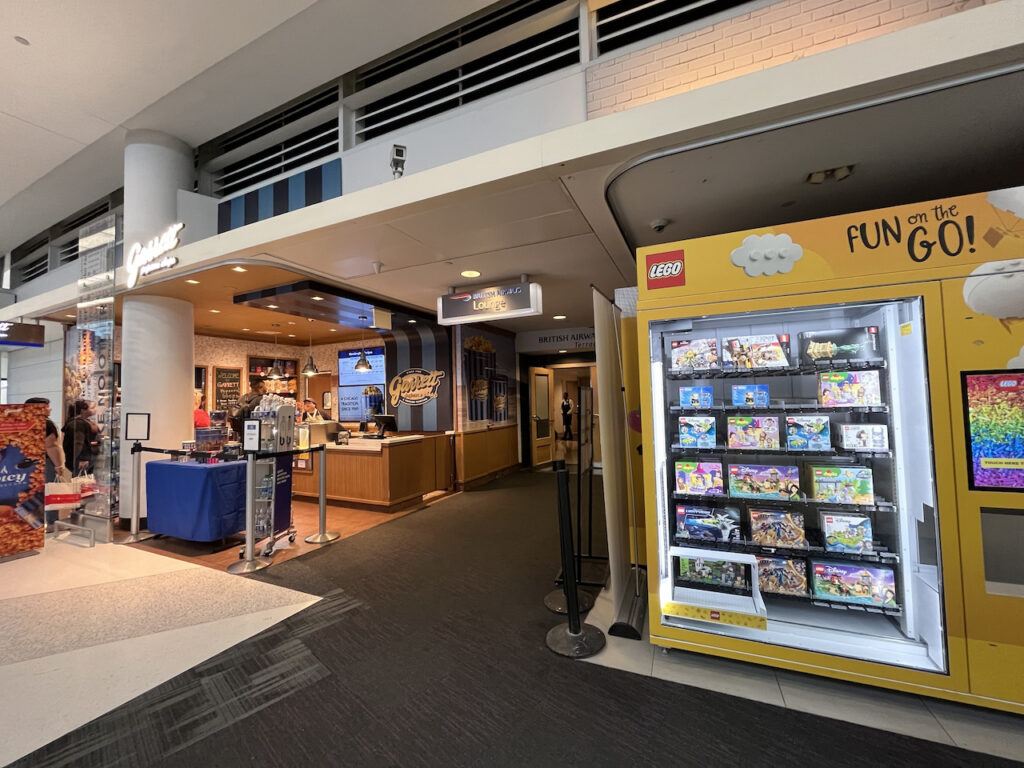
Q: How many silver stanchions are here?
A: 3